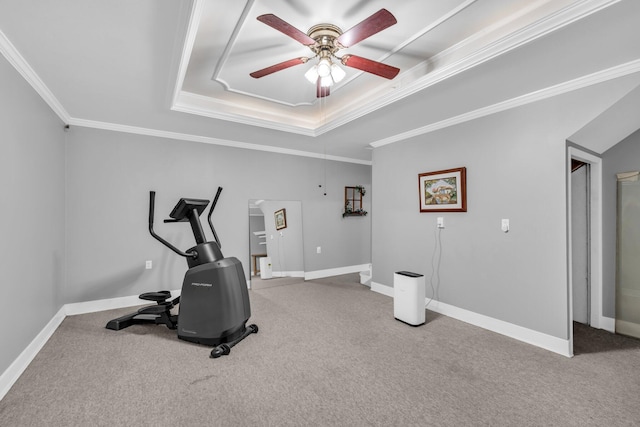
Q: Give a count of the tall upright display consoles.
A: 1